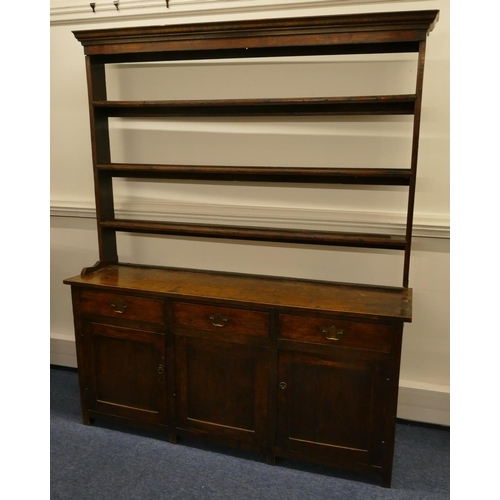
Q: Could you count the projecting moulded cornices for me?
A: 1